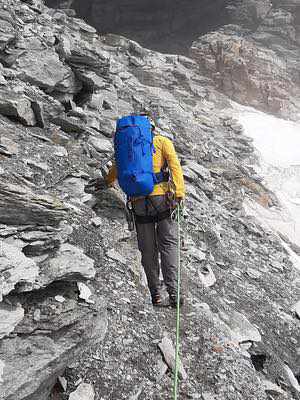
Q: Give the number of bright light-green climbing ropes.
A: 1